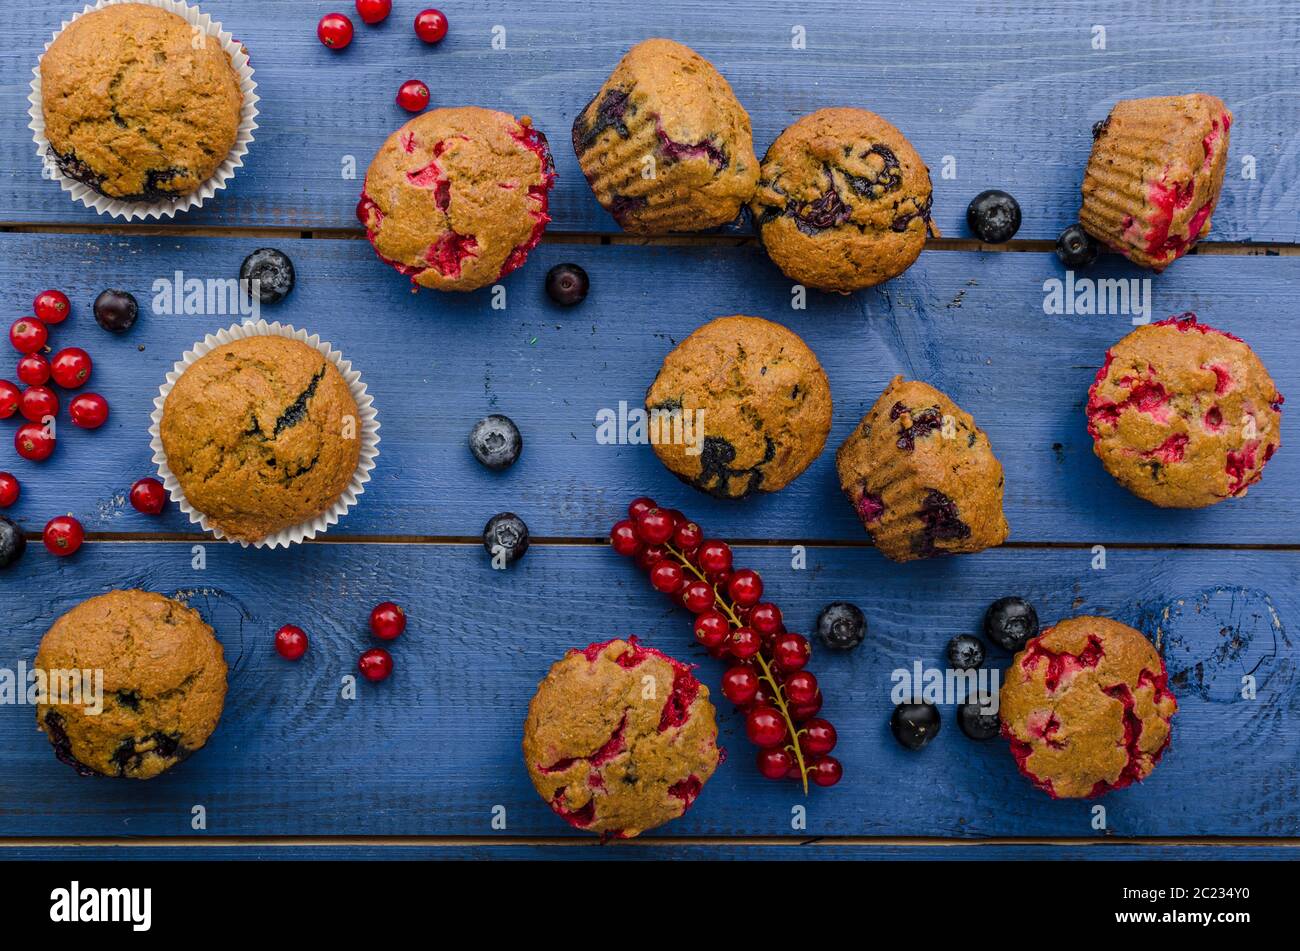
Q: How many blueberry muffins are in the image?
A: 7